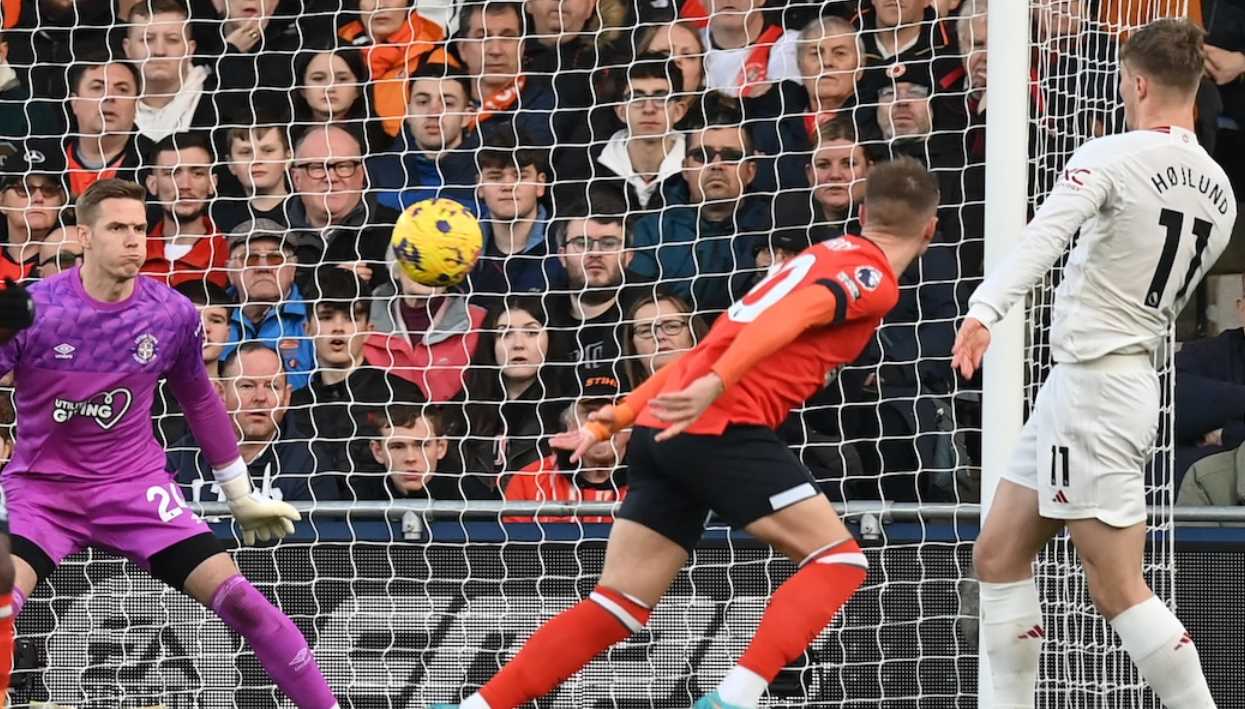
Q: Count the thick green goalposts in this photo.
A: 0